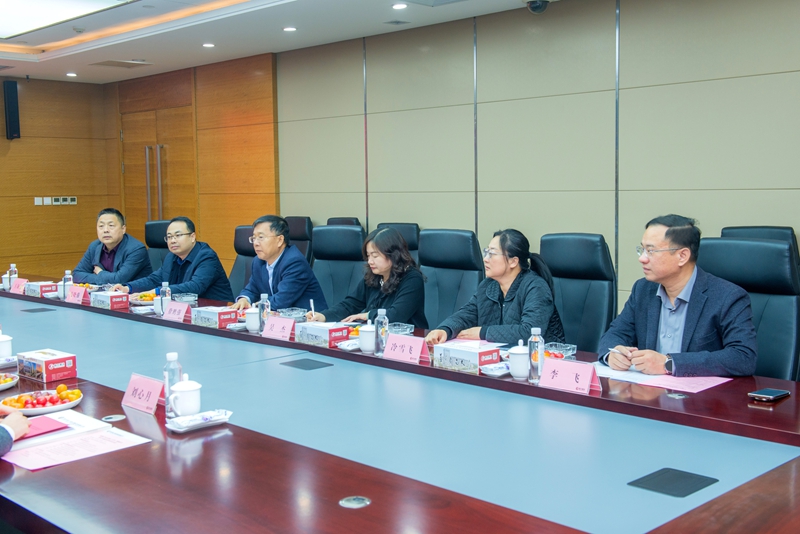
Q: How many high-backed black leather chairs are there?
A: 10